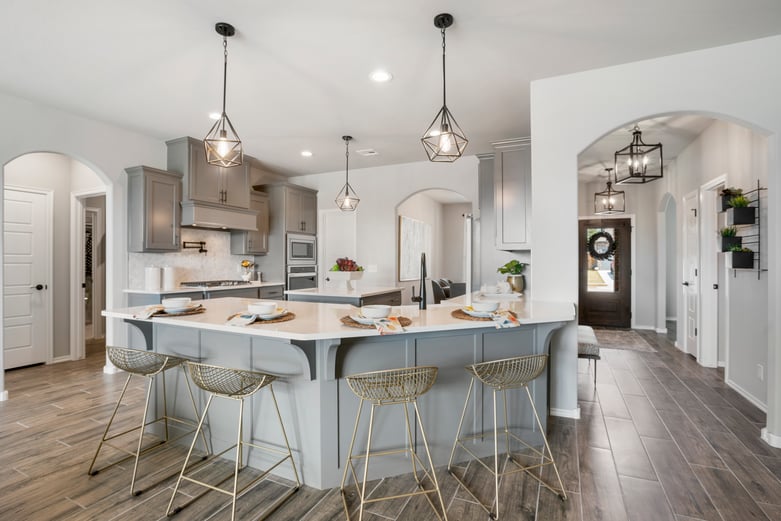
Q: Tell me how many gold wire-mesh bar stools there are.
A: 4